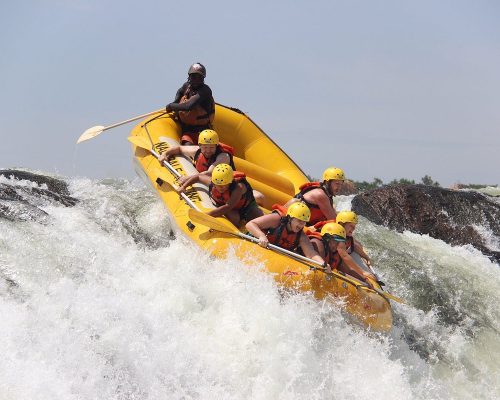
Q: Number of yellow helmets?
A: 6